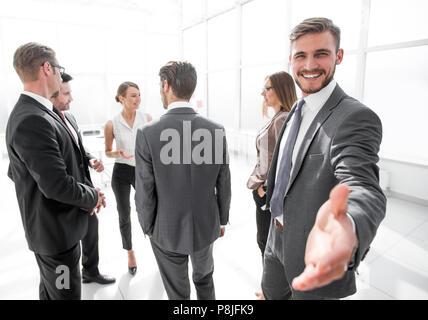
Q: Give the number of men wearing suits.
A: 4